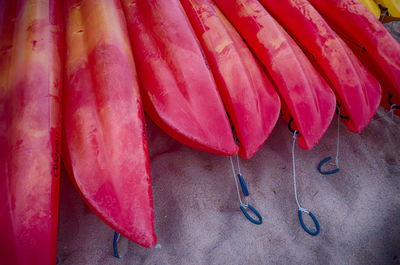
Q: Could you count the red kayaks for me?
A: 7